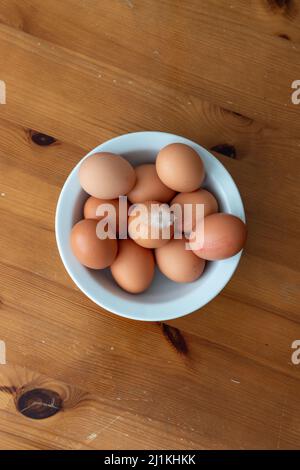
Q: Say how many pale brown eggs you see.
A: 10